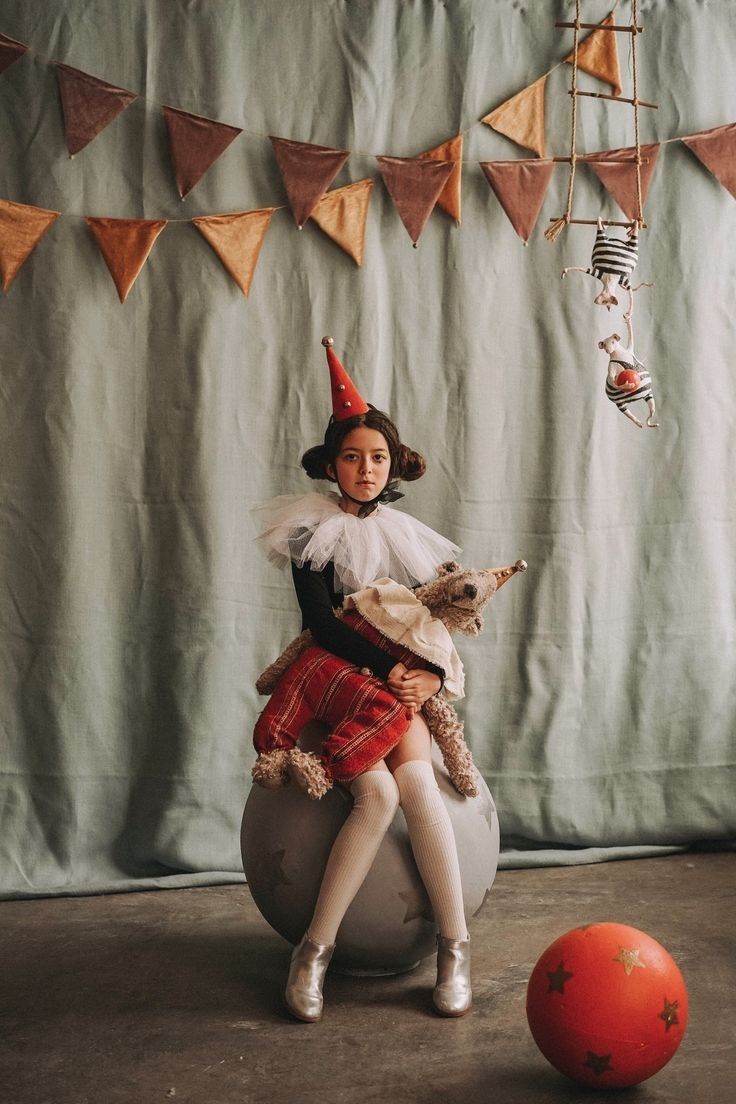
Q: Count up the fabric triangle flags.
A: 15